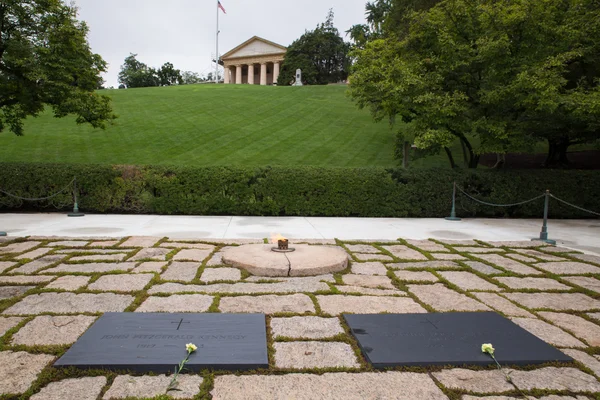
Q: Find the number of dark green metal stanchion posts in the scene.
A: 3